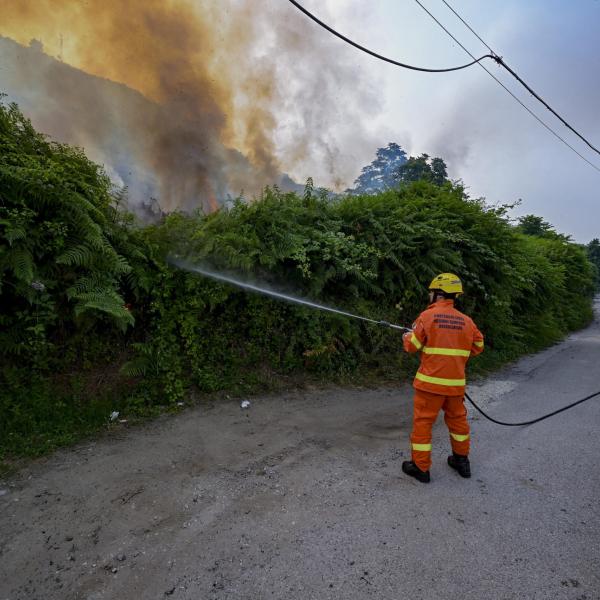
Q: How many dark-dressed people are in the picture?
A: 0